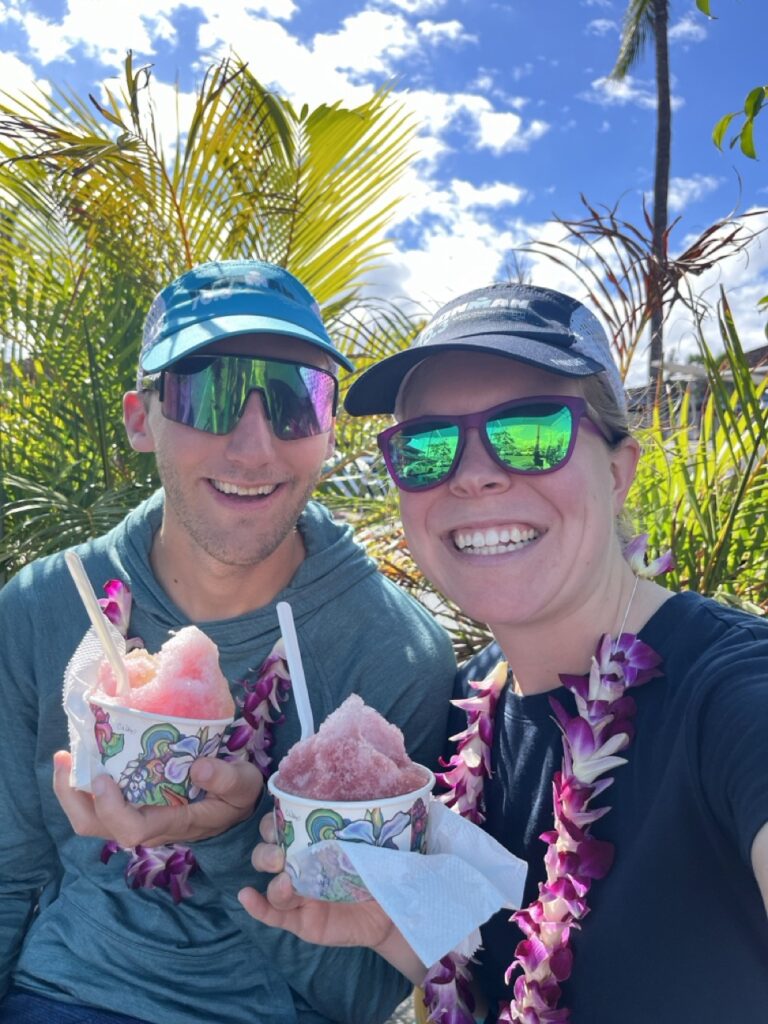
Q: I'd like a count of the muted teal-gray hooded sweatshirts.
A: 1